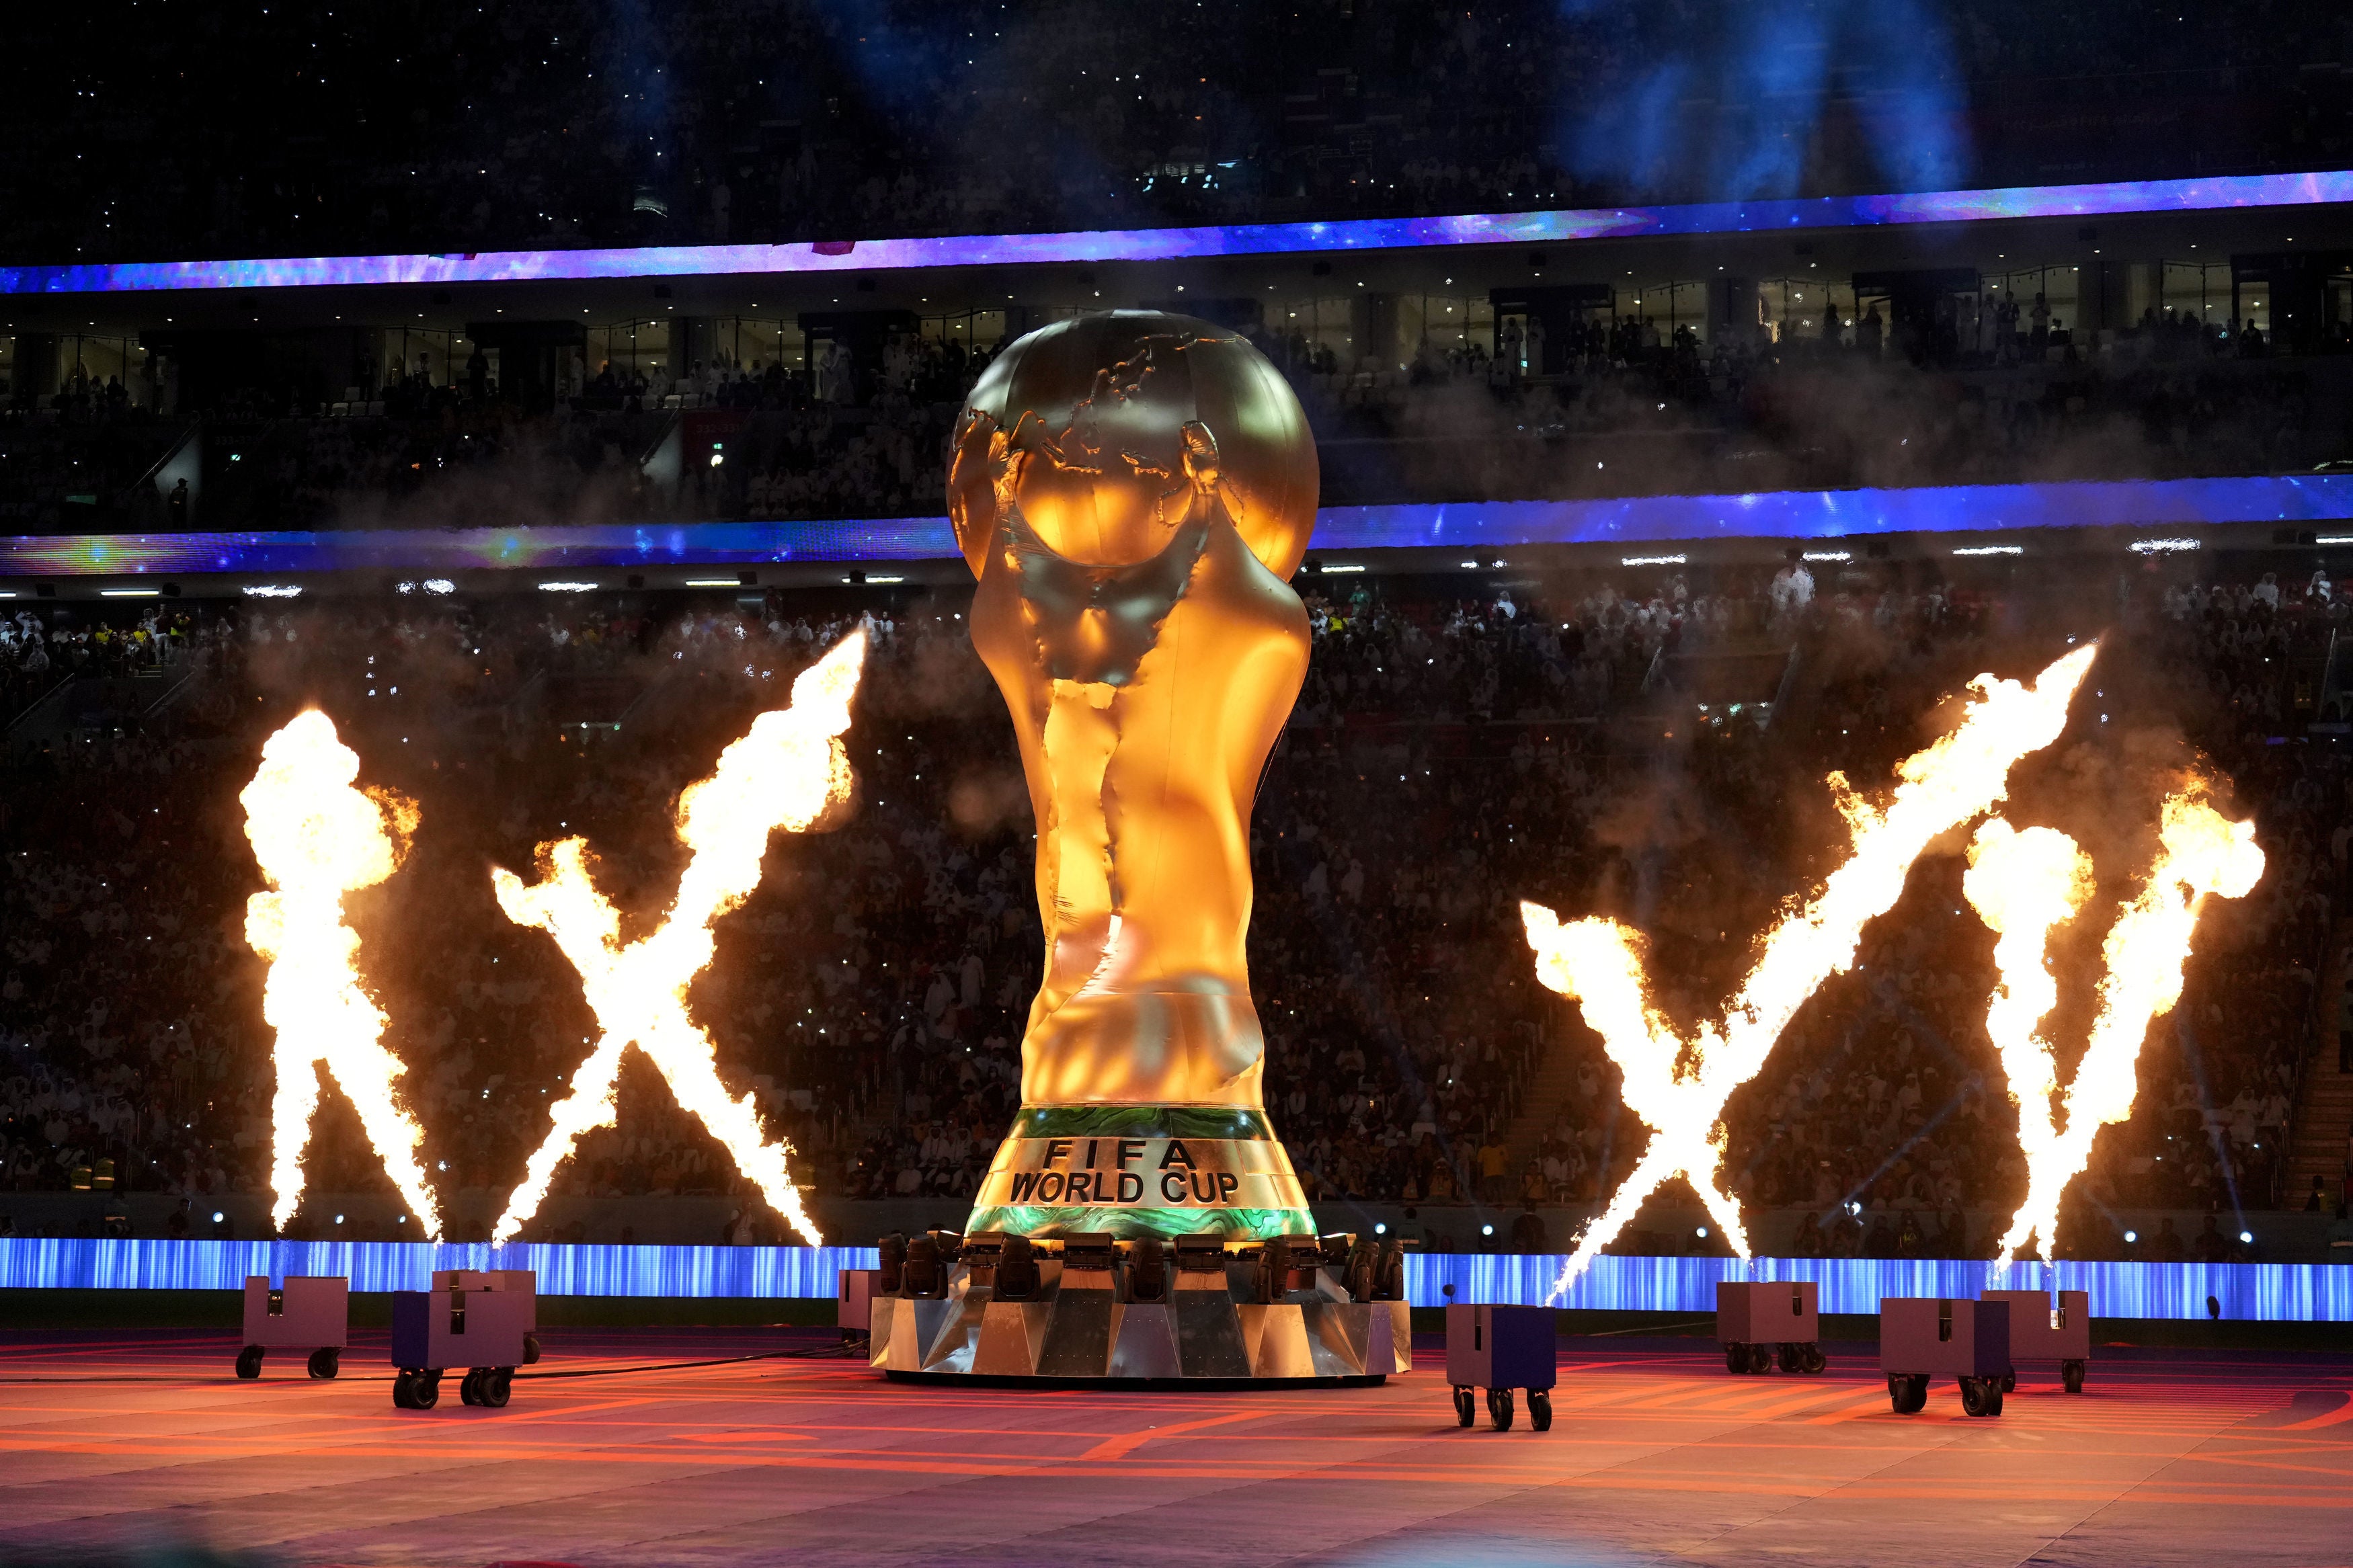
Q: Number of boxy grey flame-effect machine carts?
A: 8